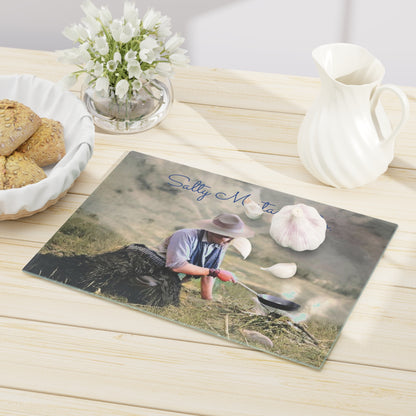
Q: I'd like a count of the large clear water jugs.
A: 0